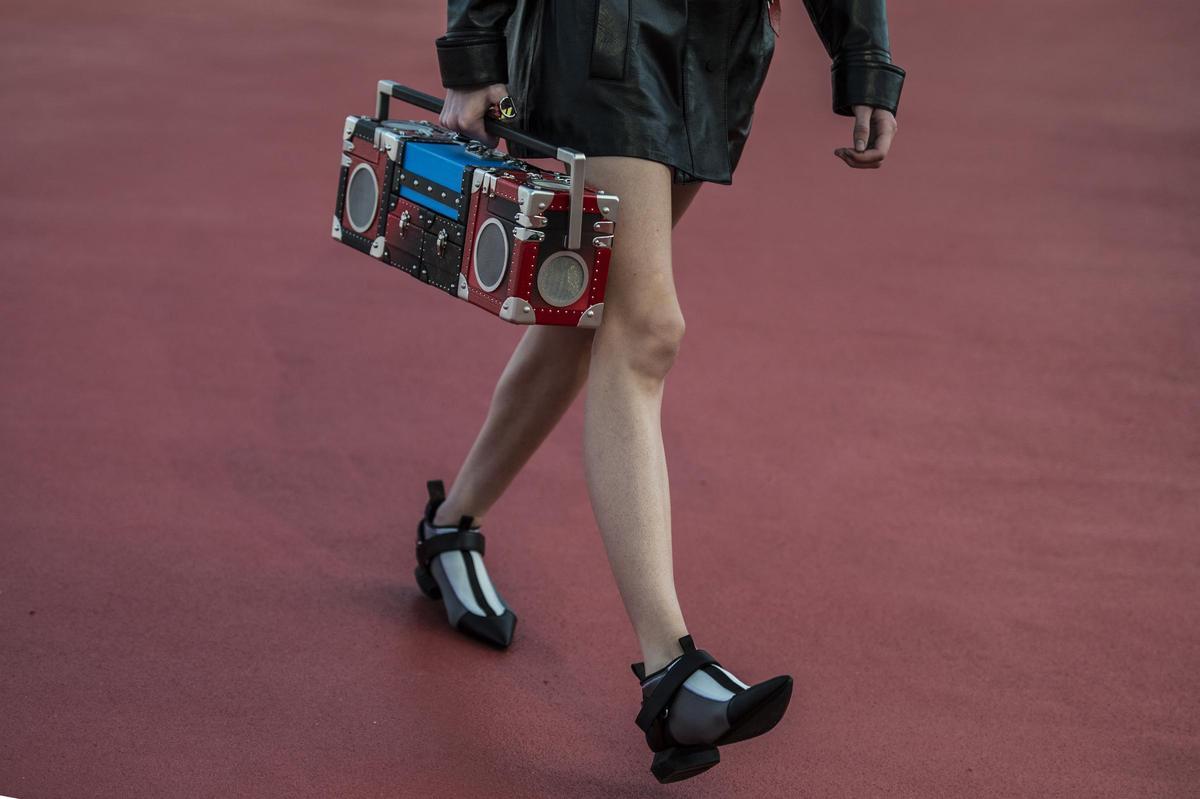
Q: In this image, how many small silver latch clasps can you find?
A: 2